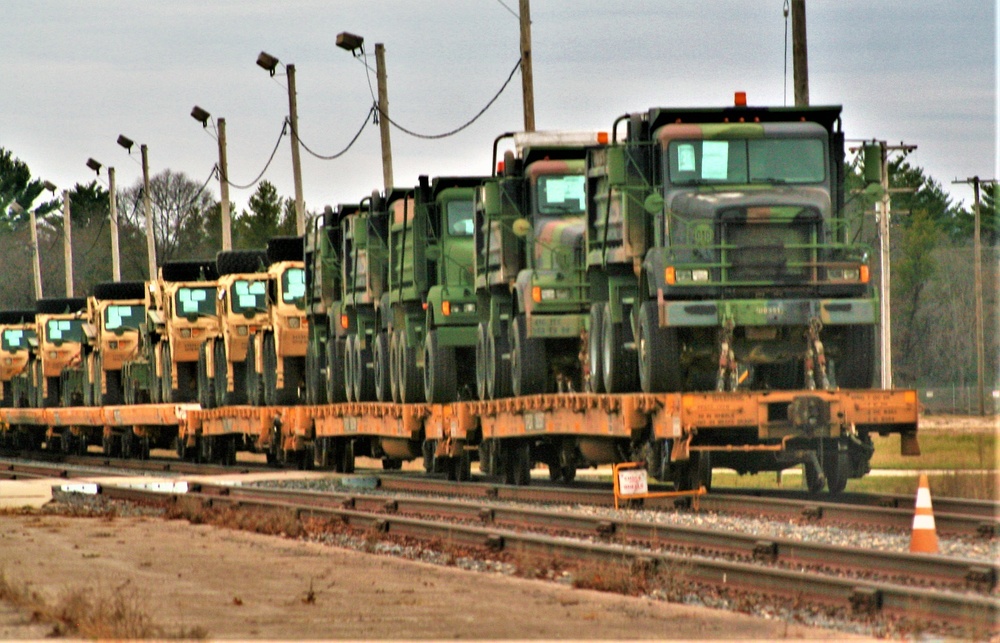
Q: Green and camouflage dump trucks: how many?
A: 5